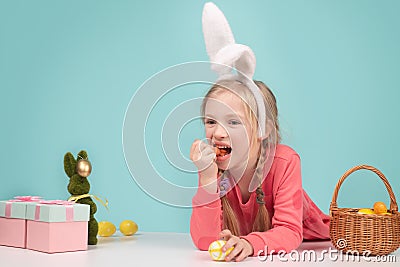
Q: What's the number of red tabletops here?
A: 0